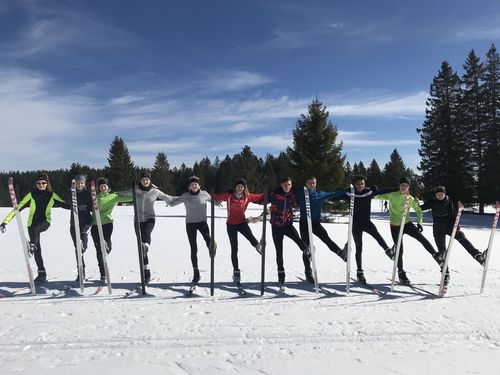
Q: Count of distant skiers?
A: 1